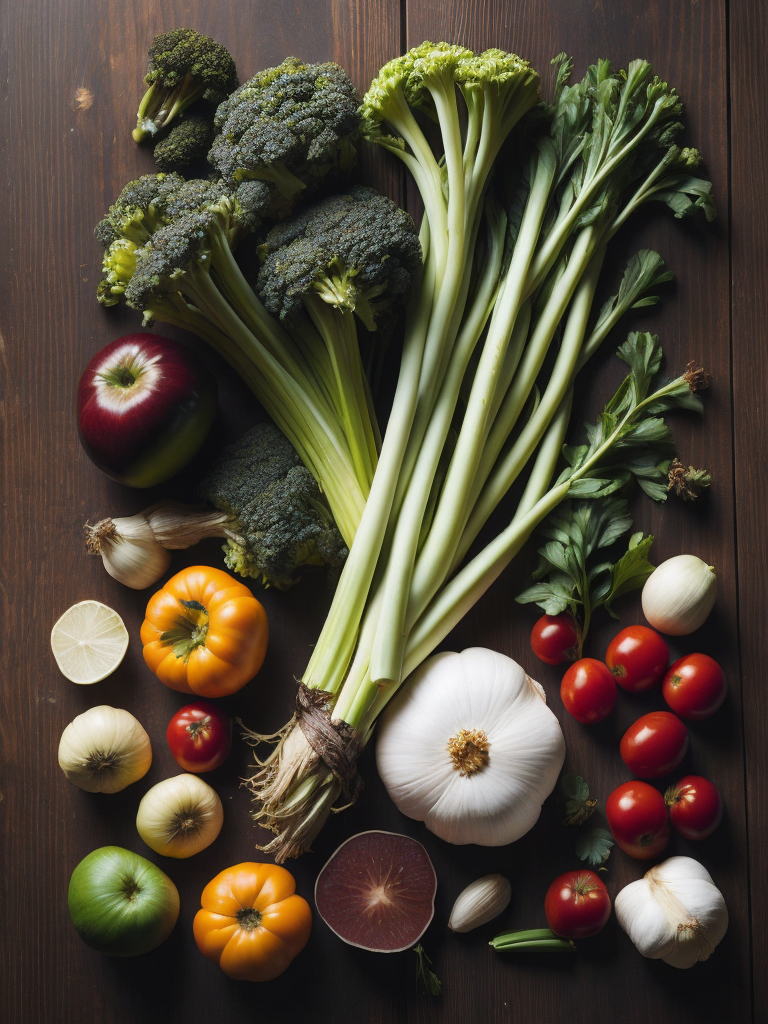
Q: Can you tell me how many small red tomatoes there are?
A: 9